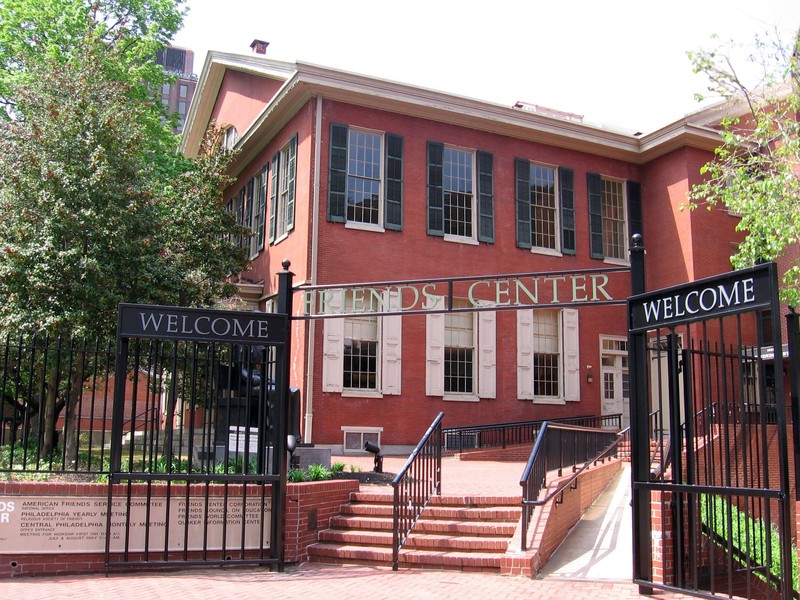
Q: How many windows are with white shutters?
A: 3